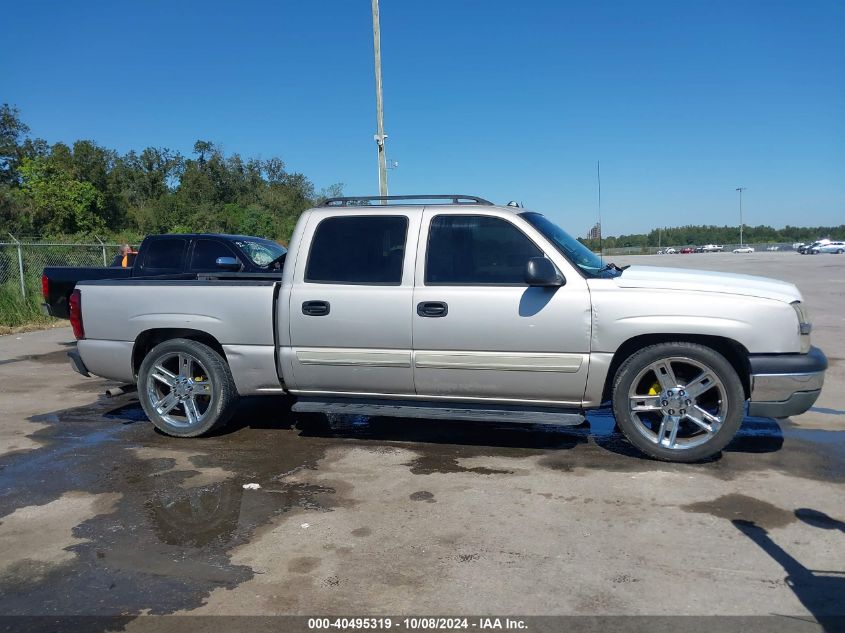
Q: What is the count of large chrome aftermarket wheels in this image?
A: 2